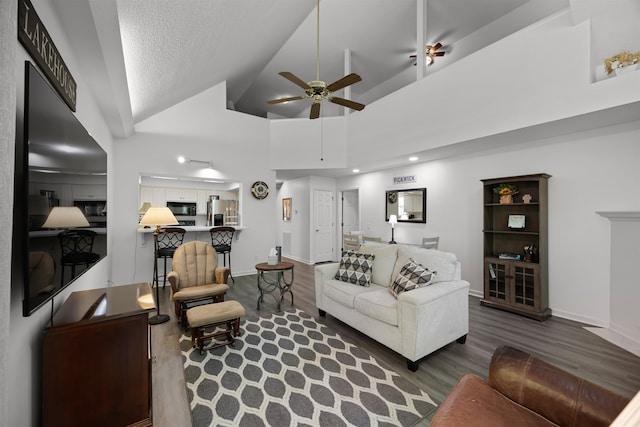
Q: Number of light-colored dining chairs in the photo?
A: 3